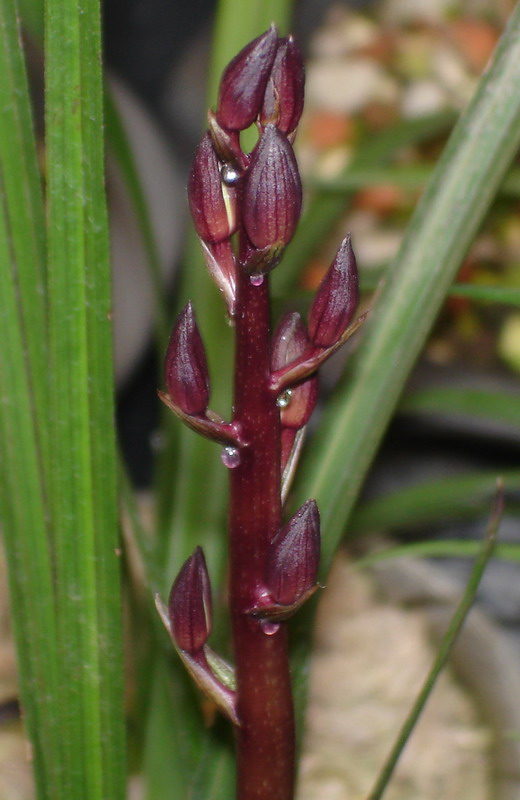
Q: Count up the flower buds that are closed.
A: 9